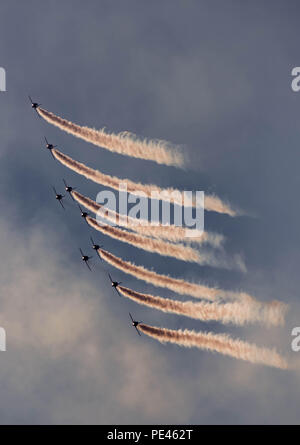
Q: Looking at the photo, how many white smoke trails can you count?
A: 7